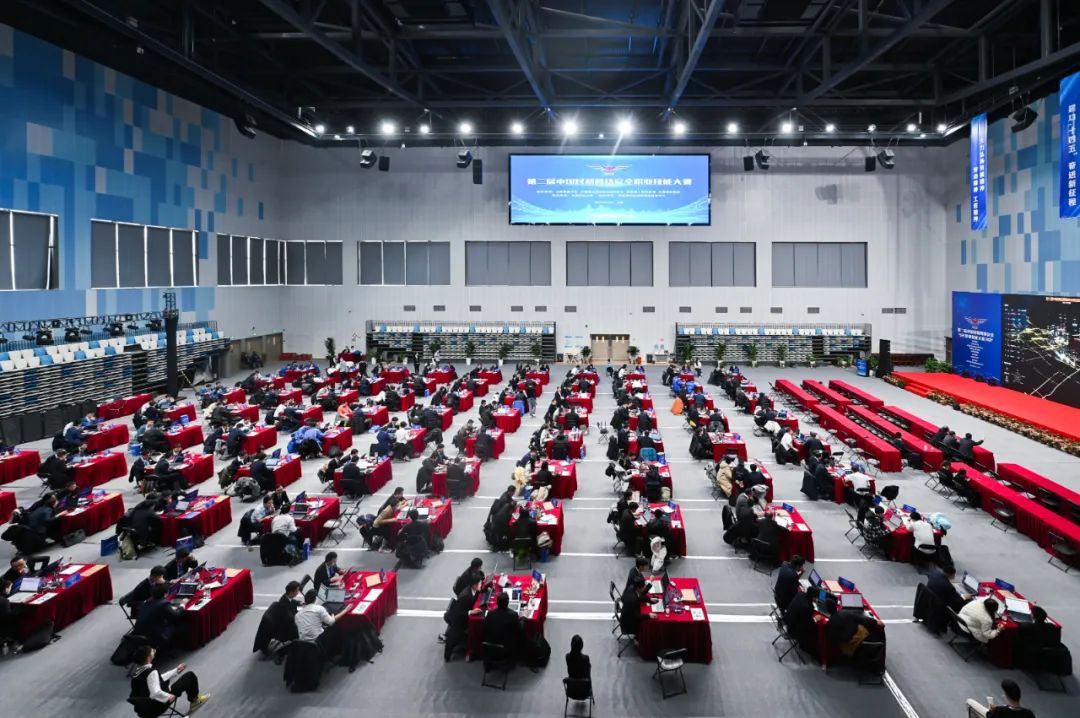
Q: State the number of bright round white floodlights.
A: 15